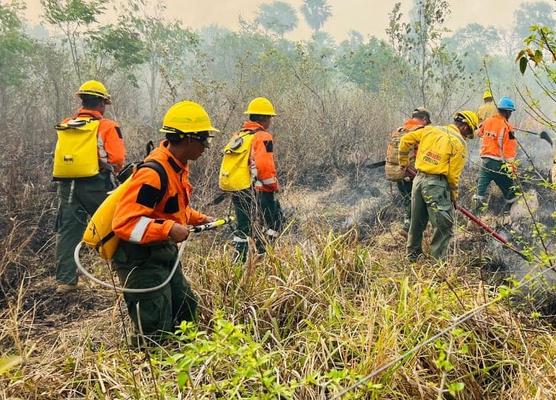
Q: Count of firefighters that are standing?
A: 7